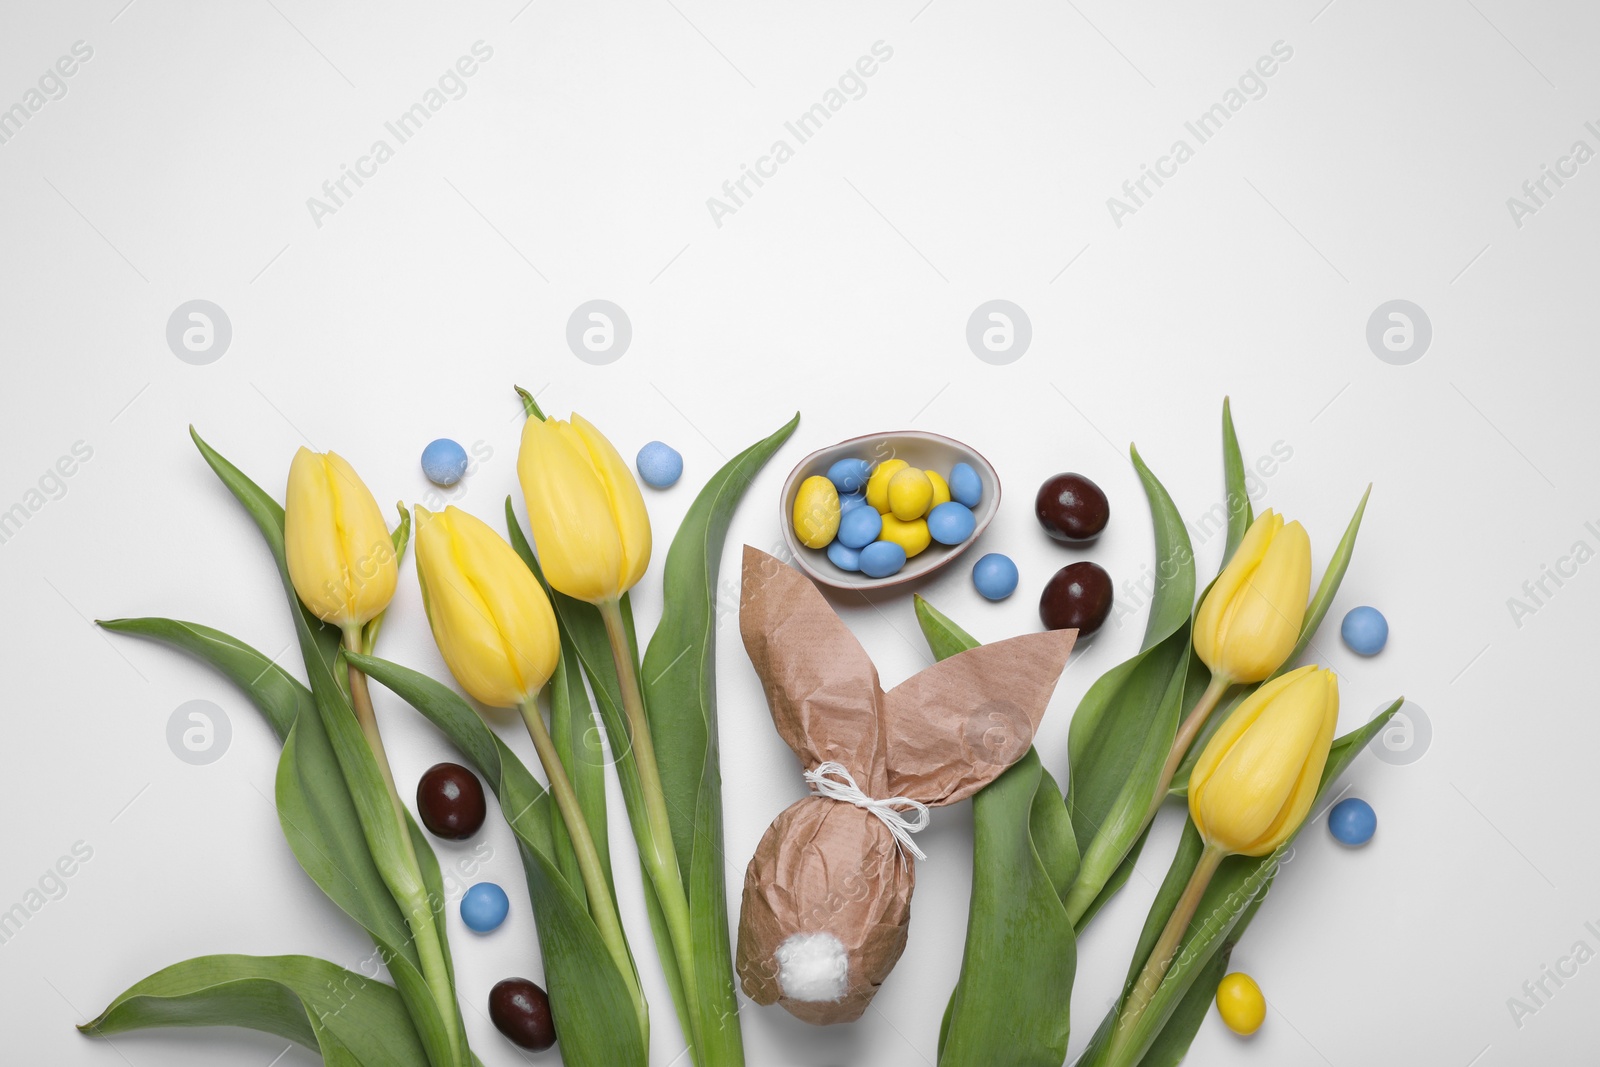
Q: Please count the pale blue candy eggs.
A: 13